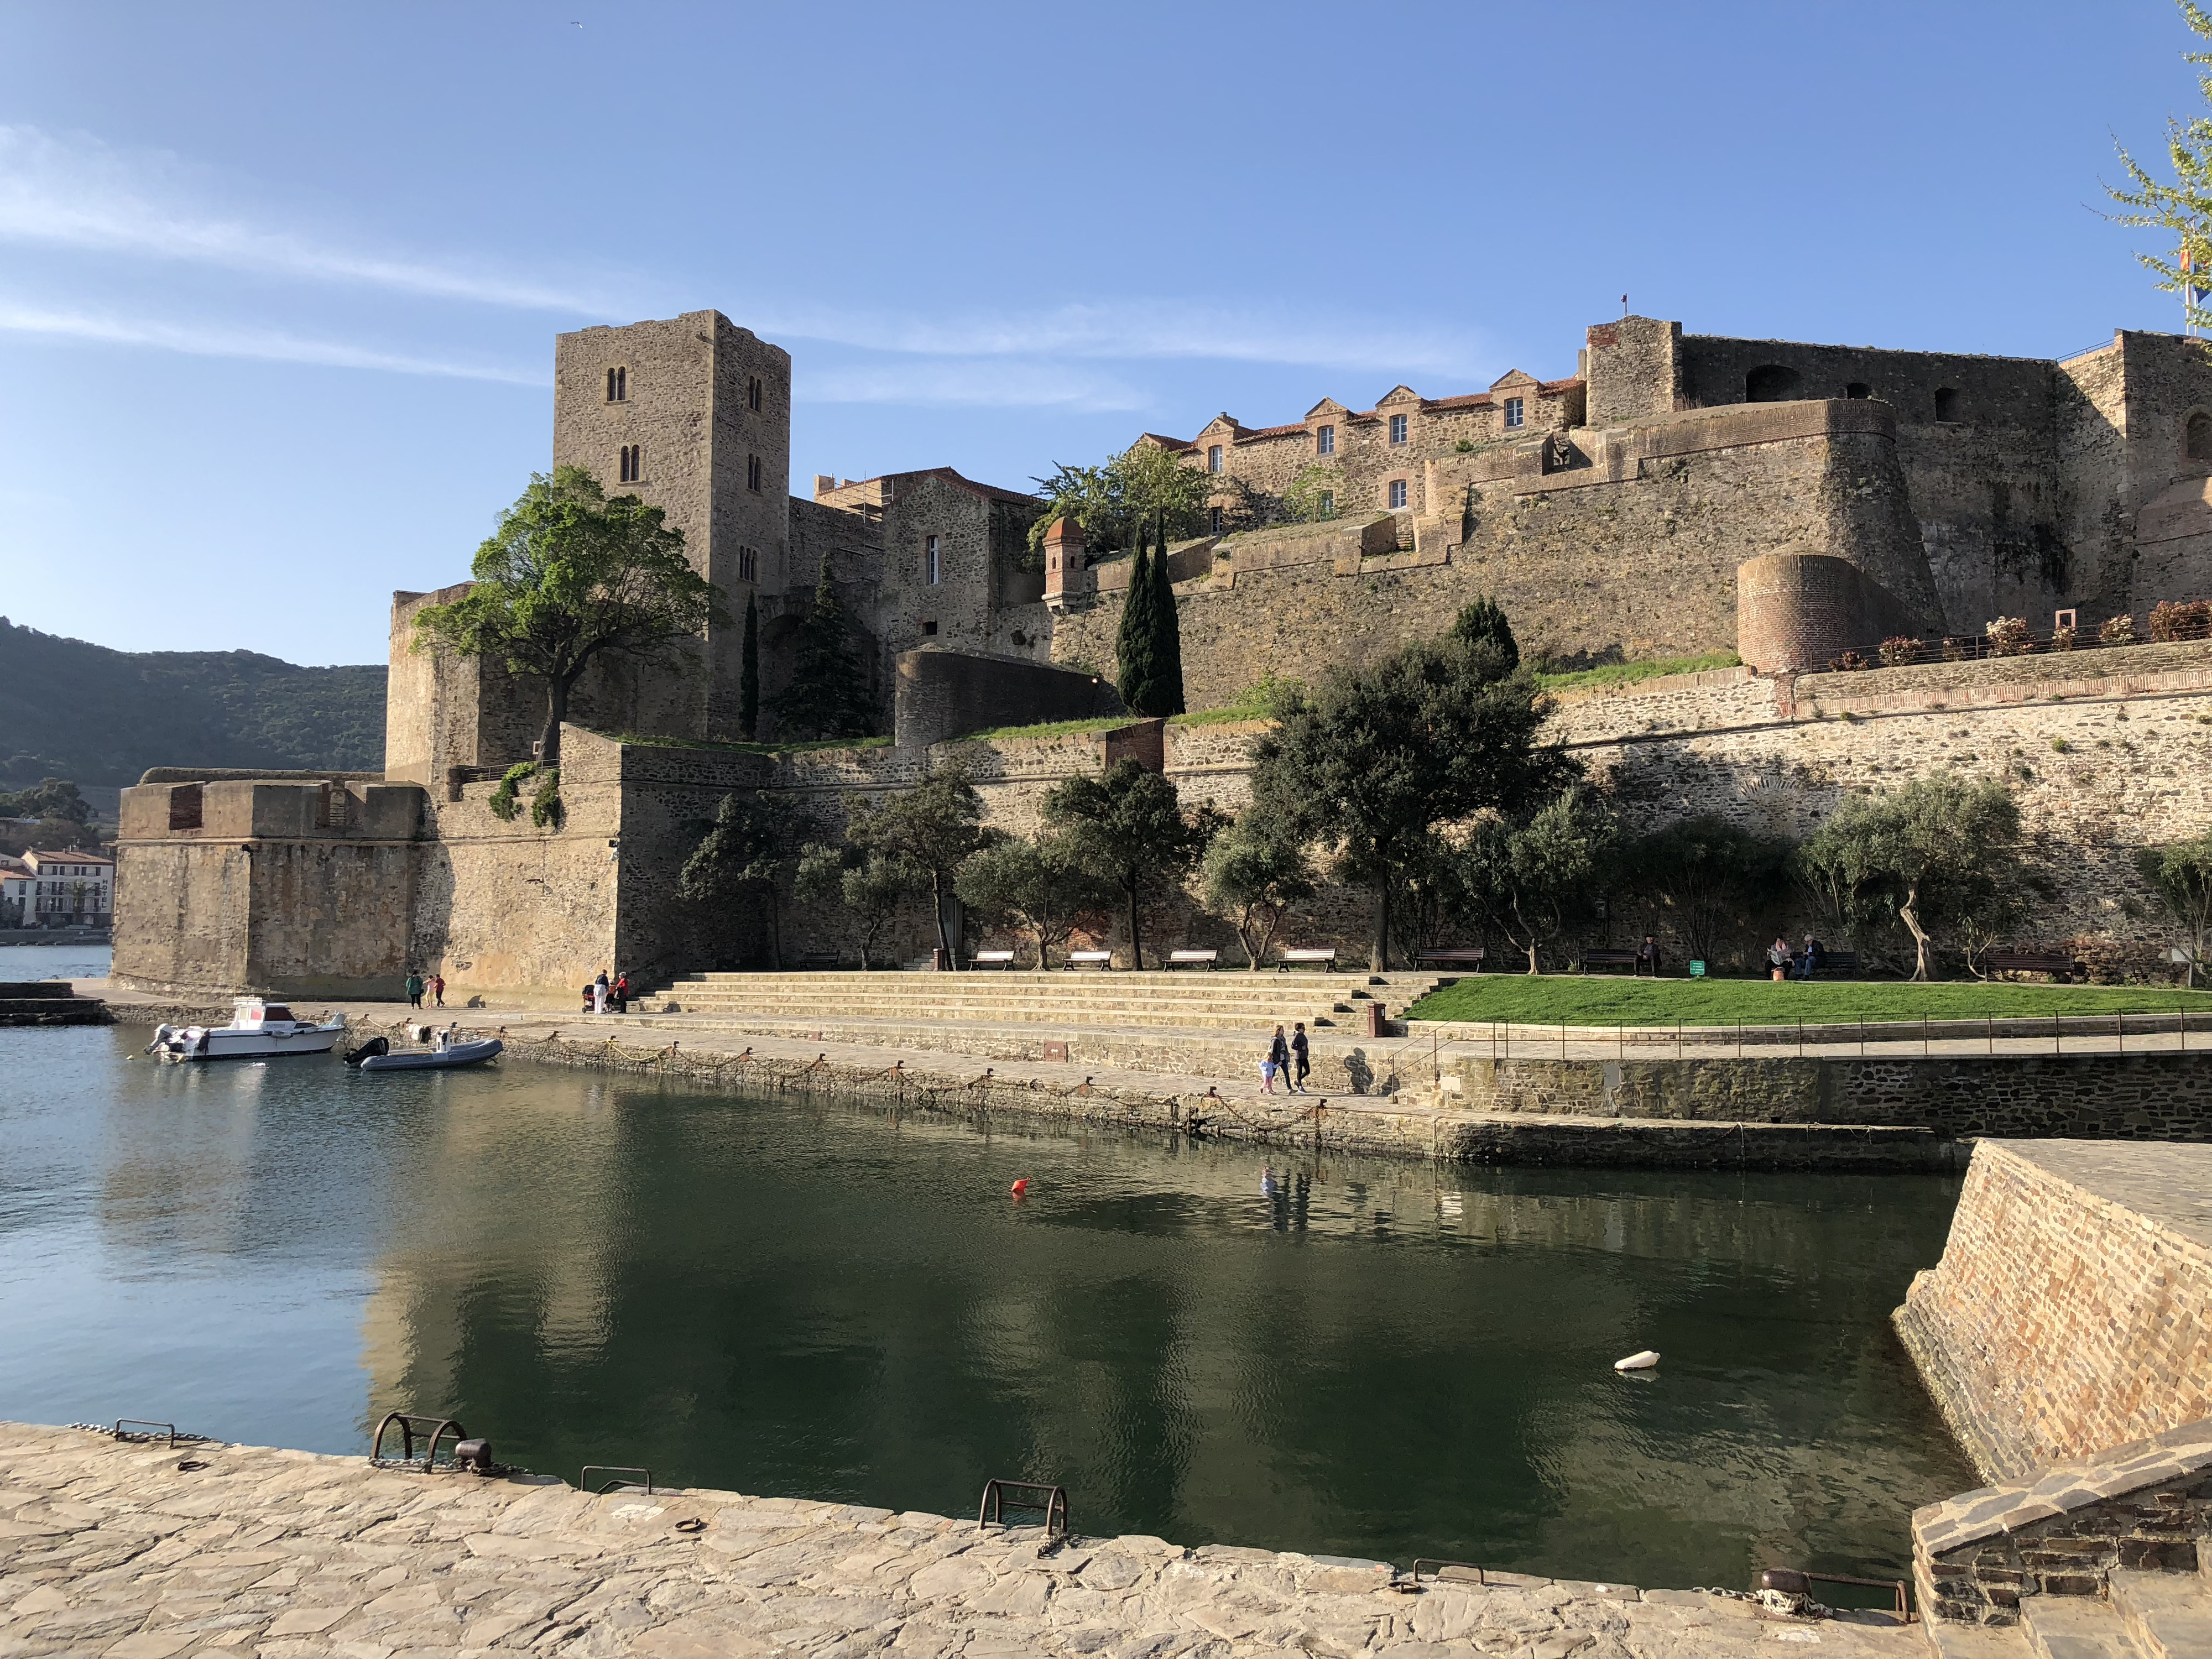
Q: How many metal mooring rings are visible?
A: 3